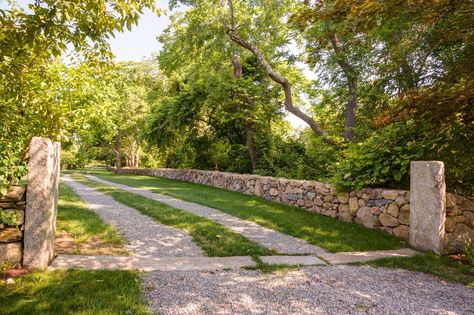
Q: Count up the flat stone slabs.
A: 3